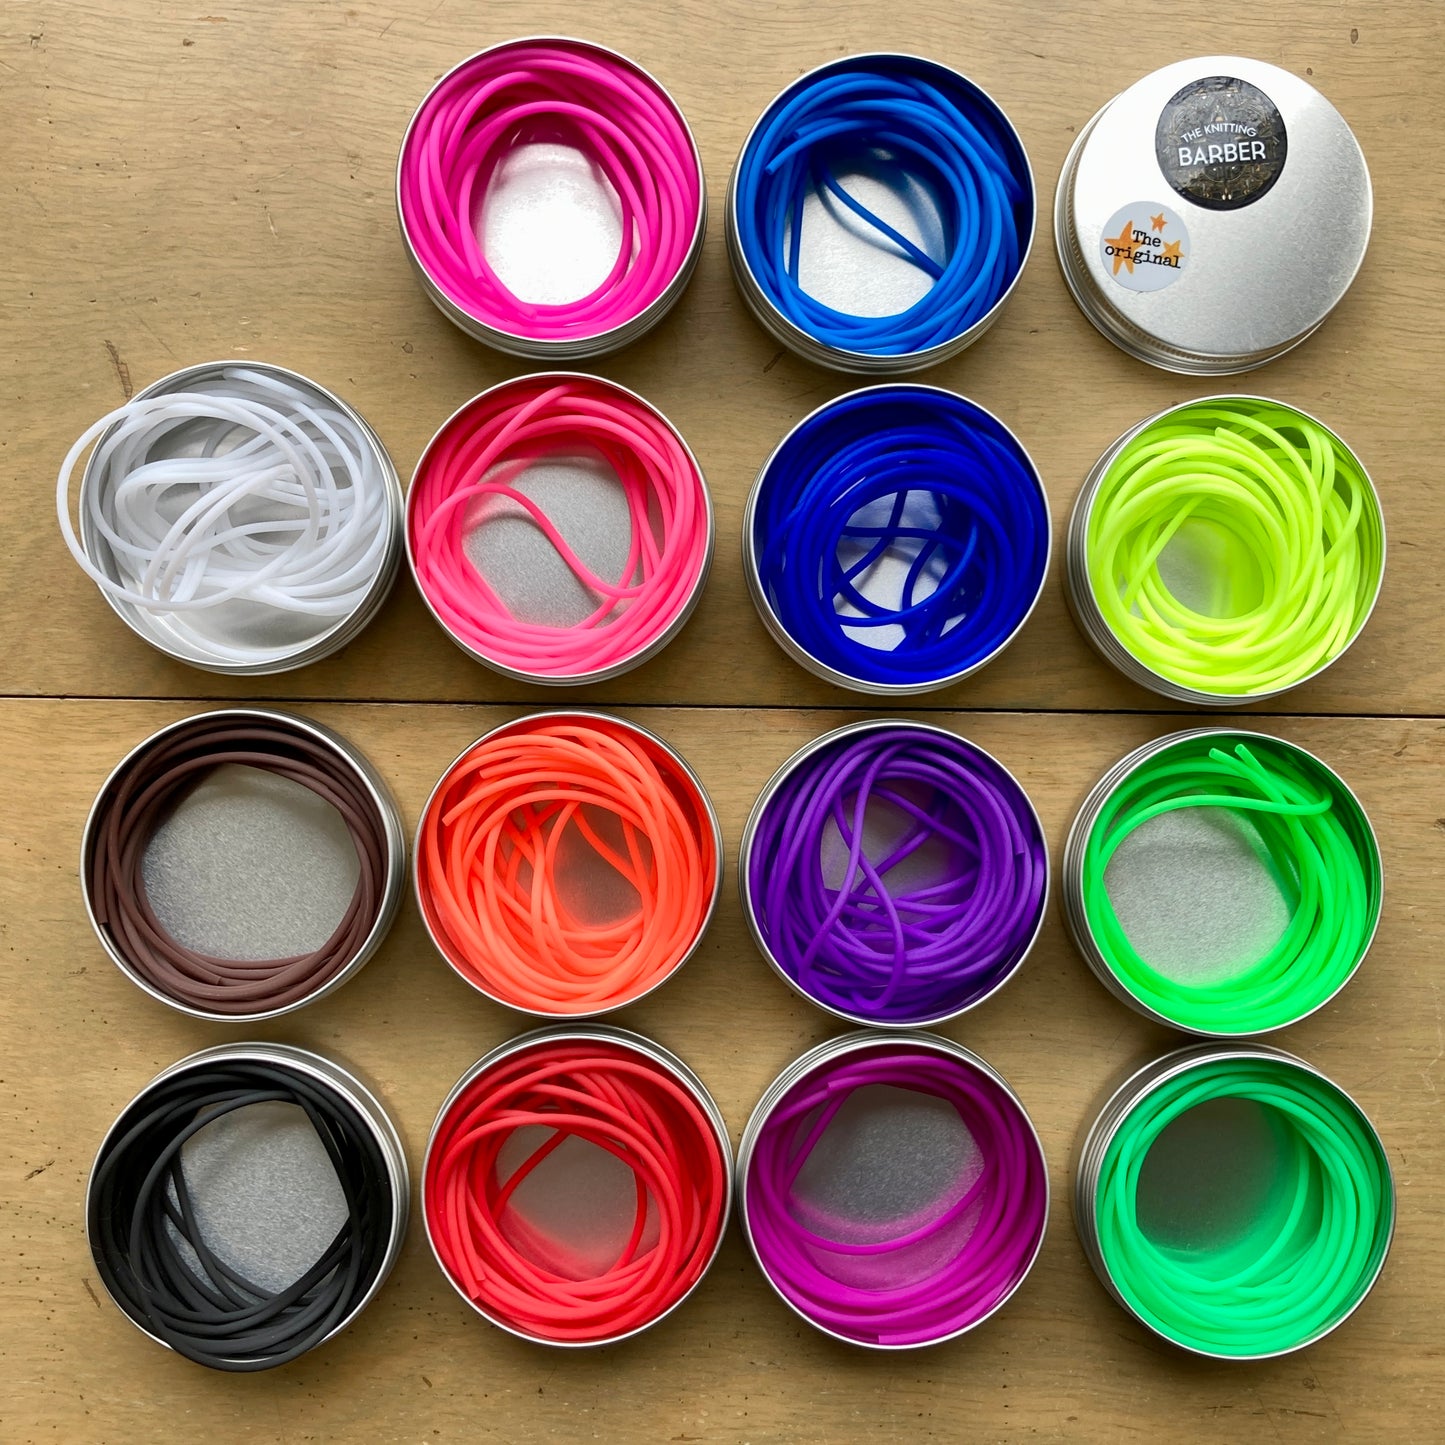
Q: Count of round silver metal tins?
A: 15